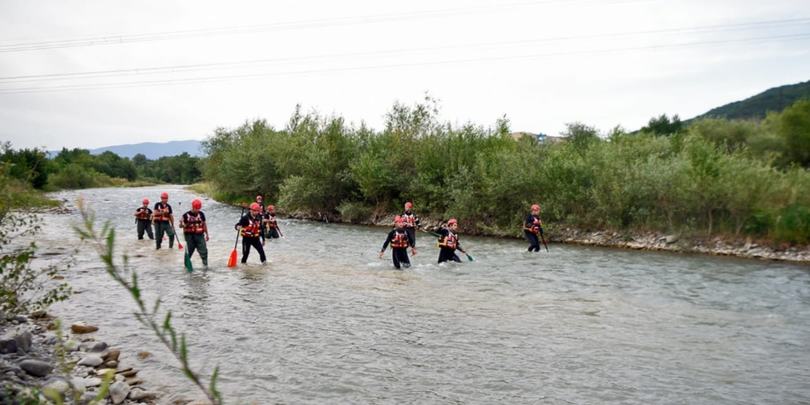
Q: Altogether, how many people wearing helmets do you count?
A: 10